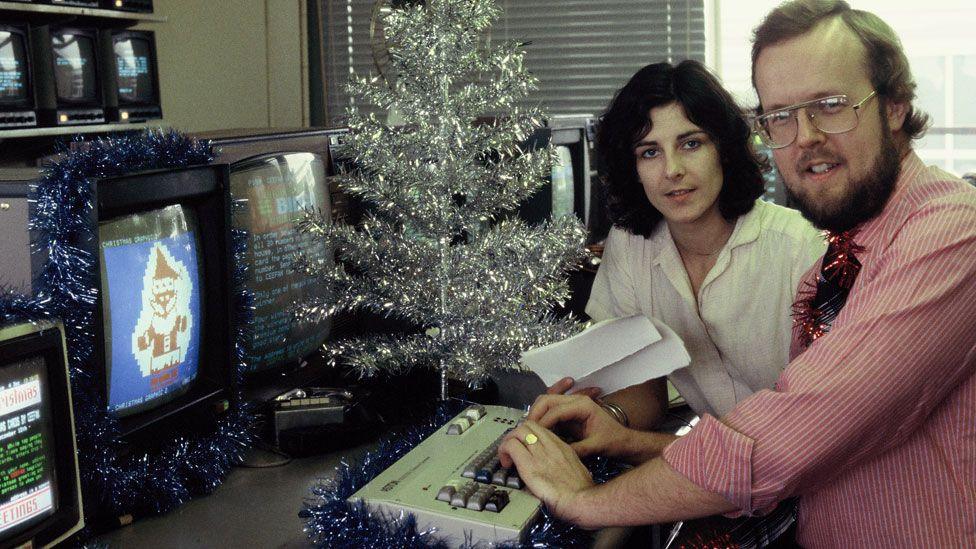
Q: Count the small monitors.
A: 3